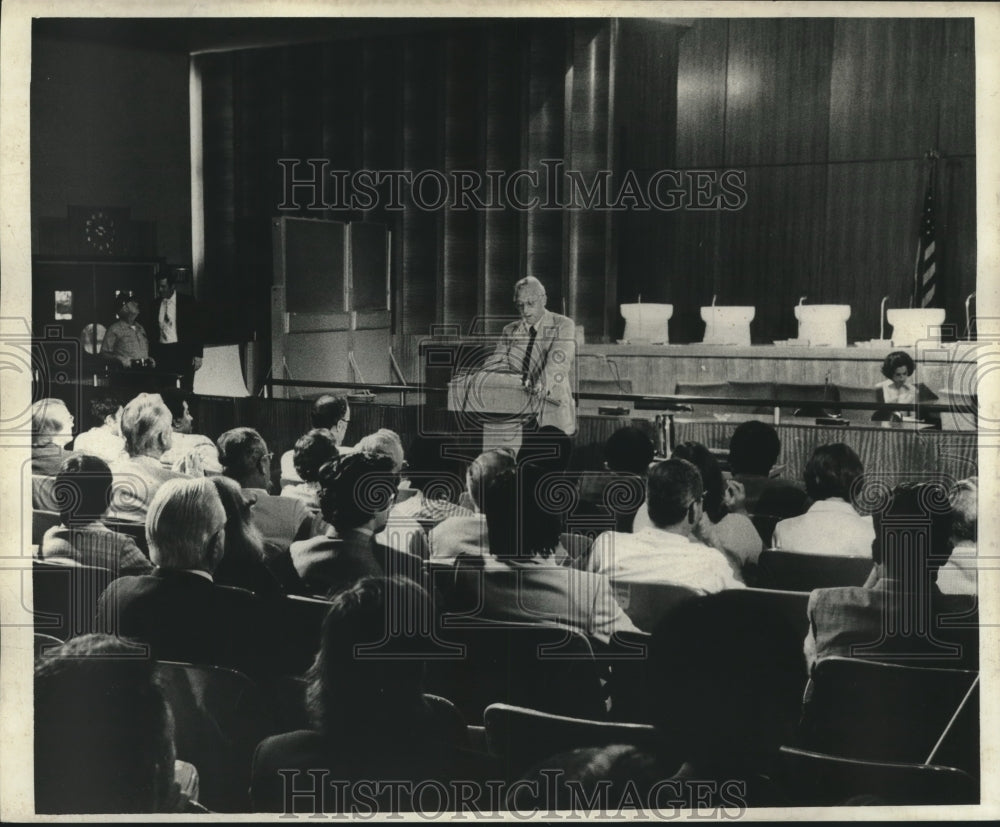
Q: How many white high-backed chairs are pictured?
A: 4